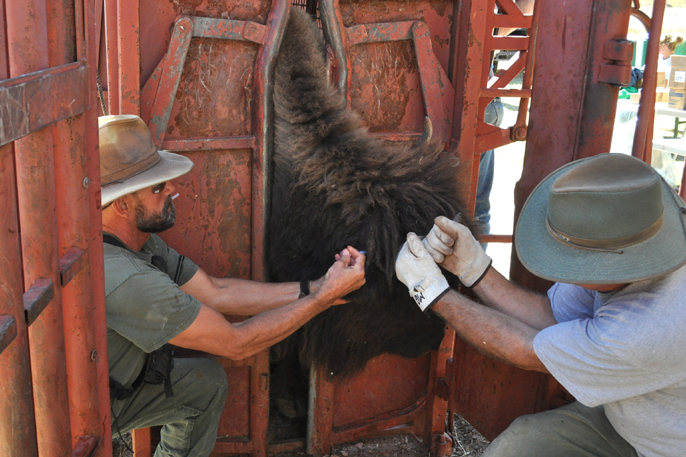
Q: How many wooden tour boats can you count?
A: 0